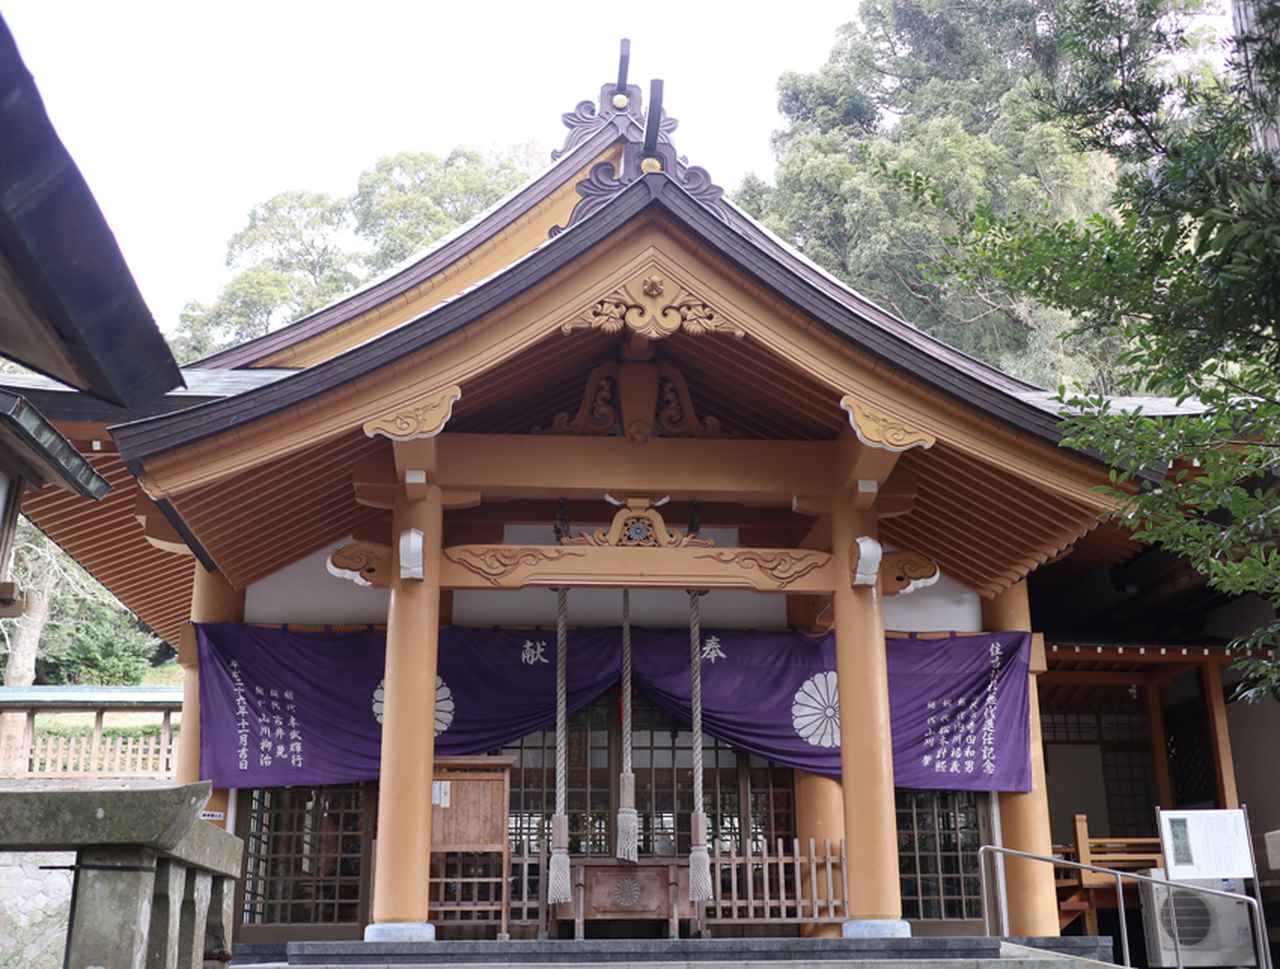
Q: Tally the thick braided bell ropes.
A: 3